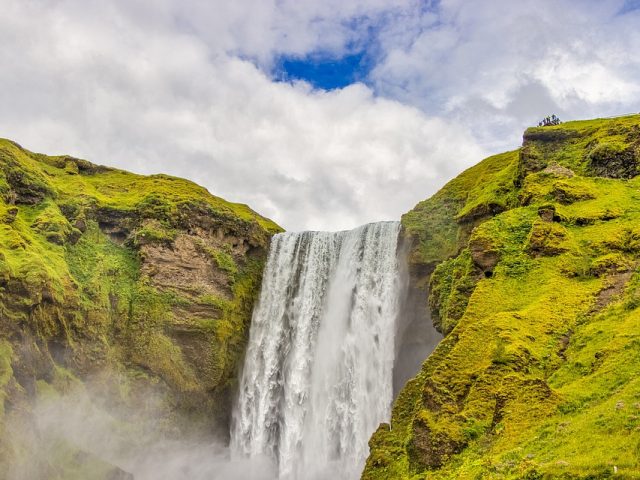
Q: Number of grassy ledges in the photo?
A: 2